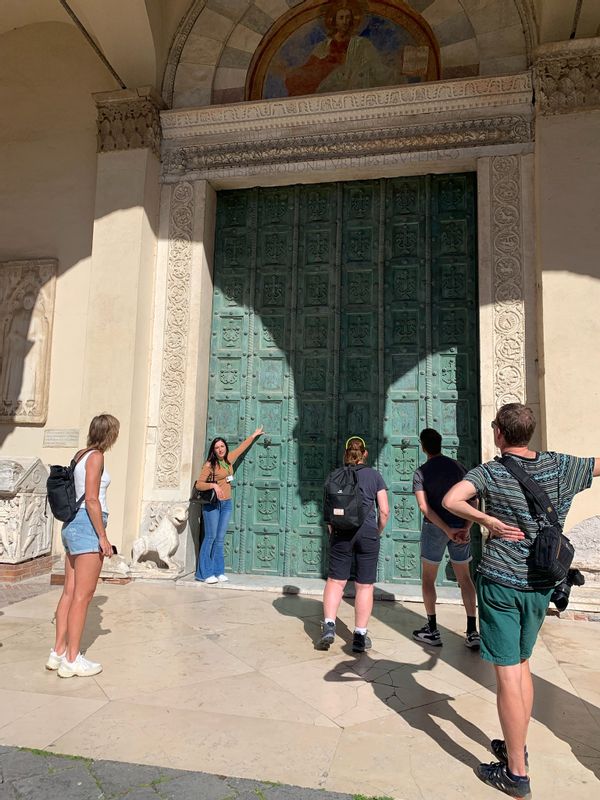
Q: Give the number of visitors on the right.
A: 3